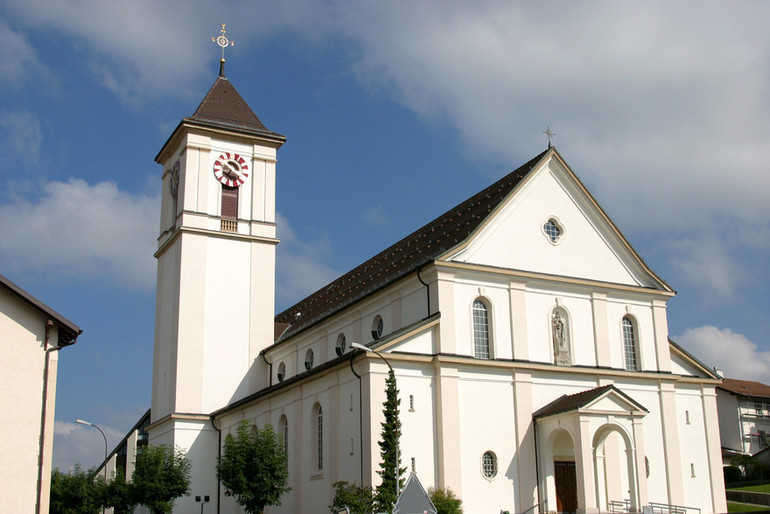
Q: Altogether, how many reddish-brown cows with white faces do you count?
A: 0